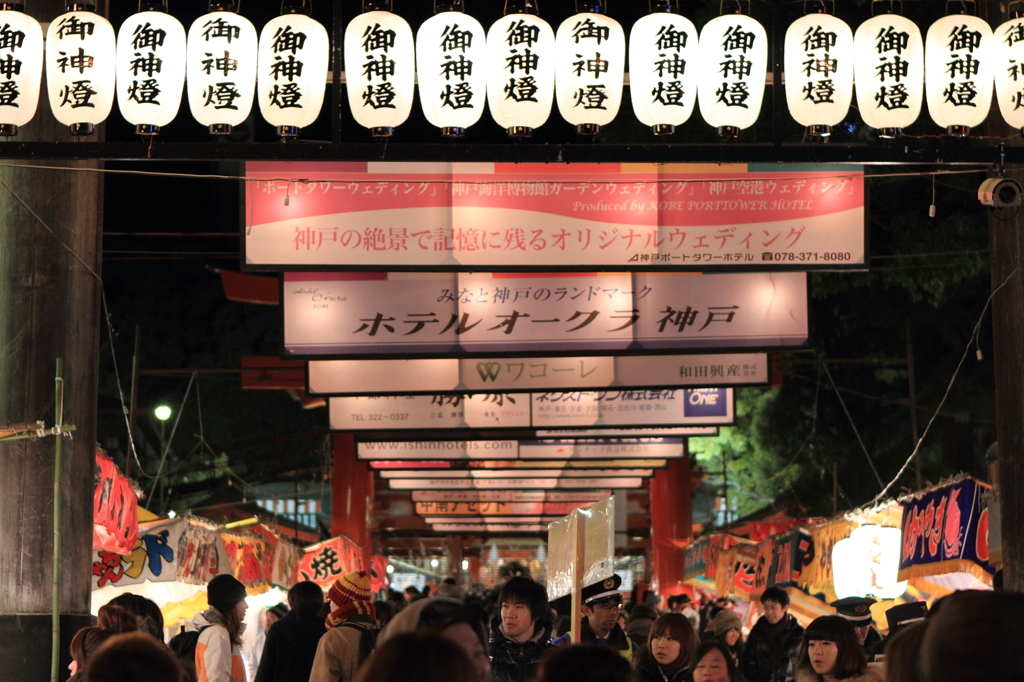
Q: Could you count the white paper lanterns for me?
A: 15